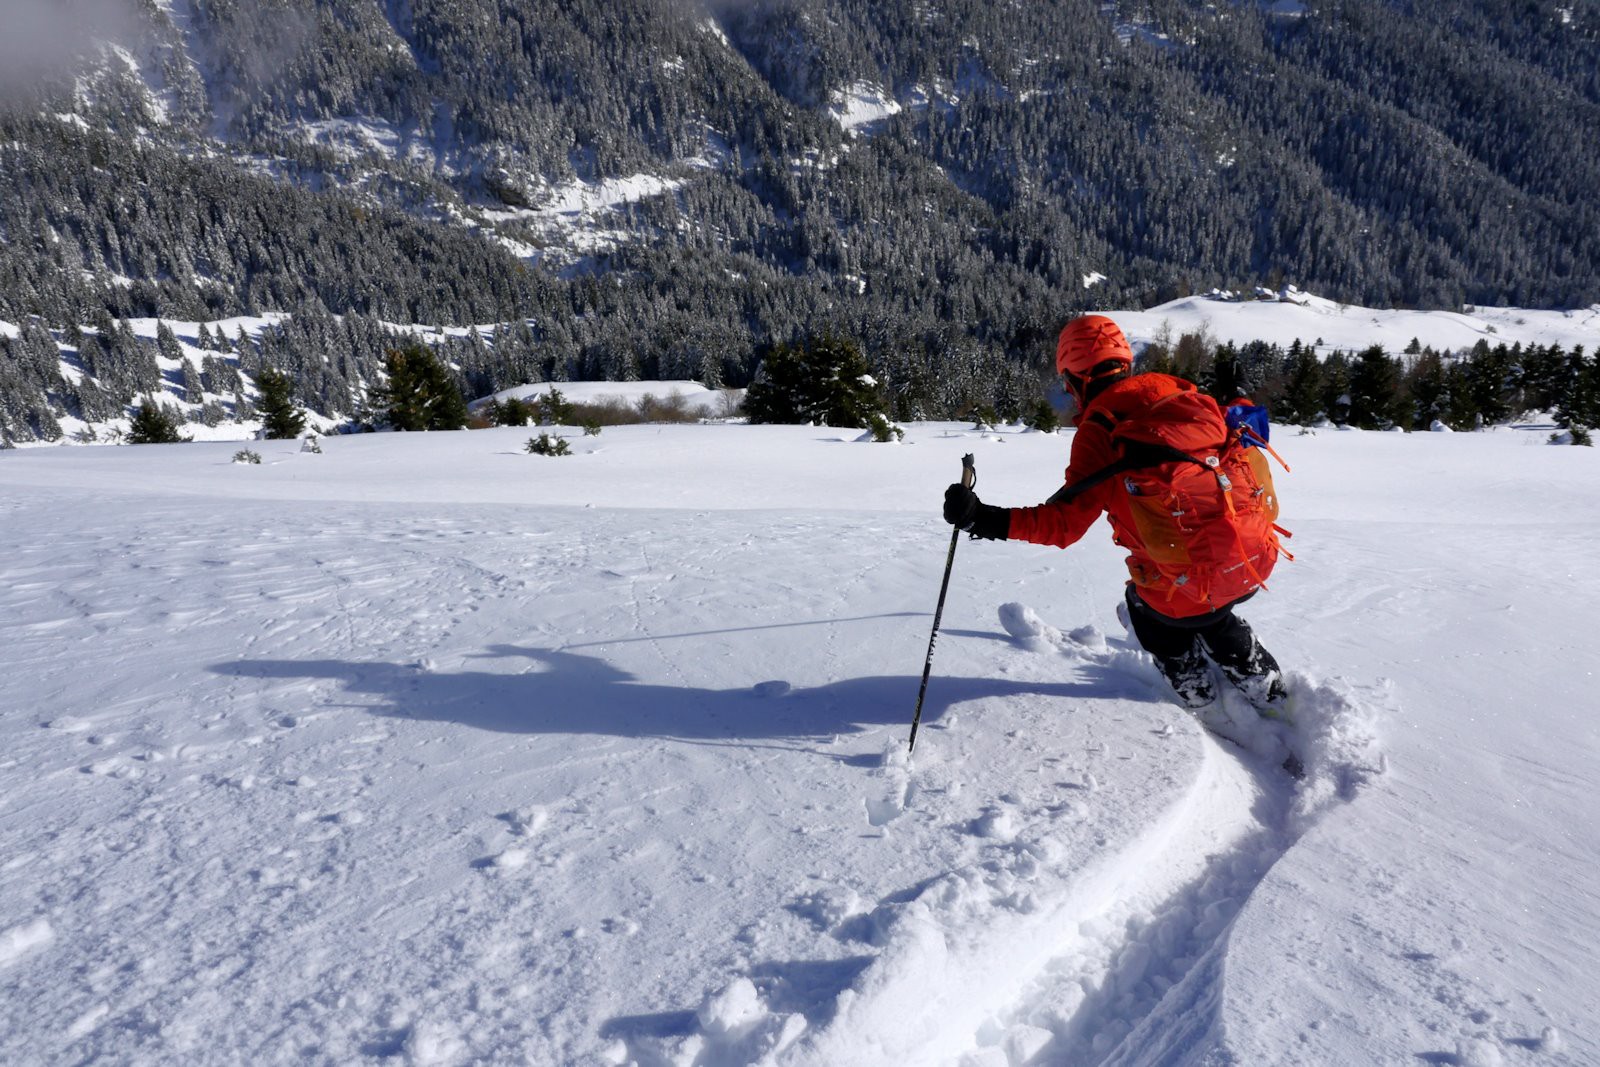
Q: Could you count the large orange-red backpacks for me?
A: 1